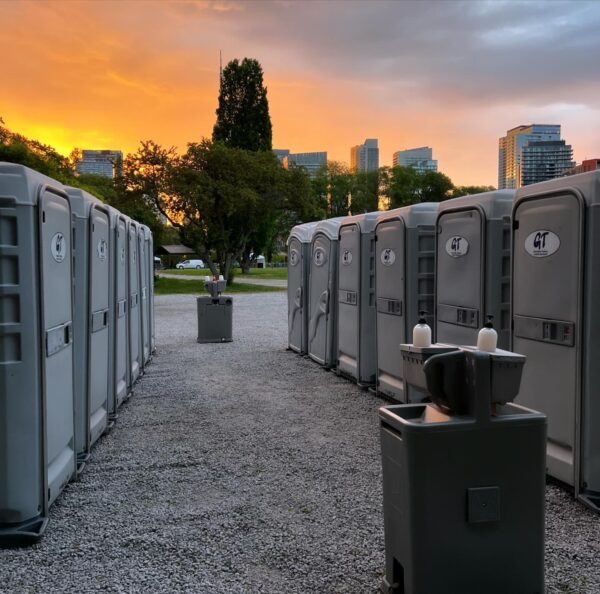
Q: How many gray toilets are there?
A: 12